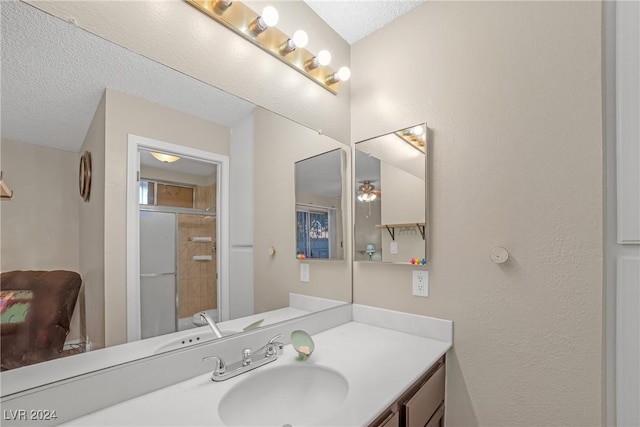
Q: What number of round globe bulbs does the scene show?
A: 4